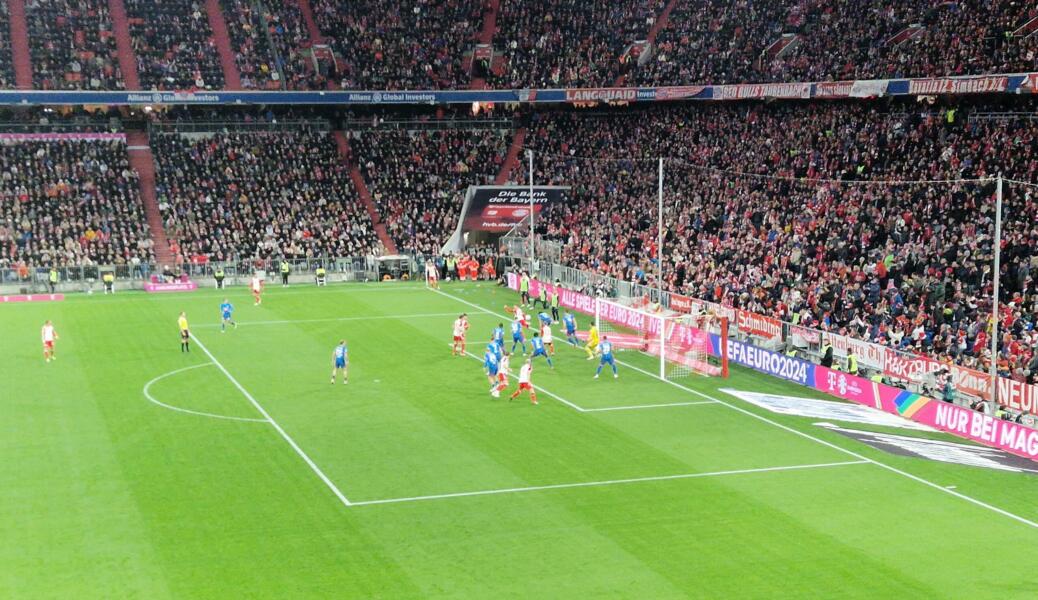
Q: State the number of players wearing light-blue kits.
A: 10